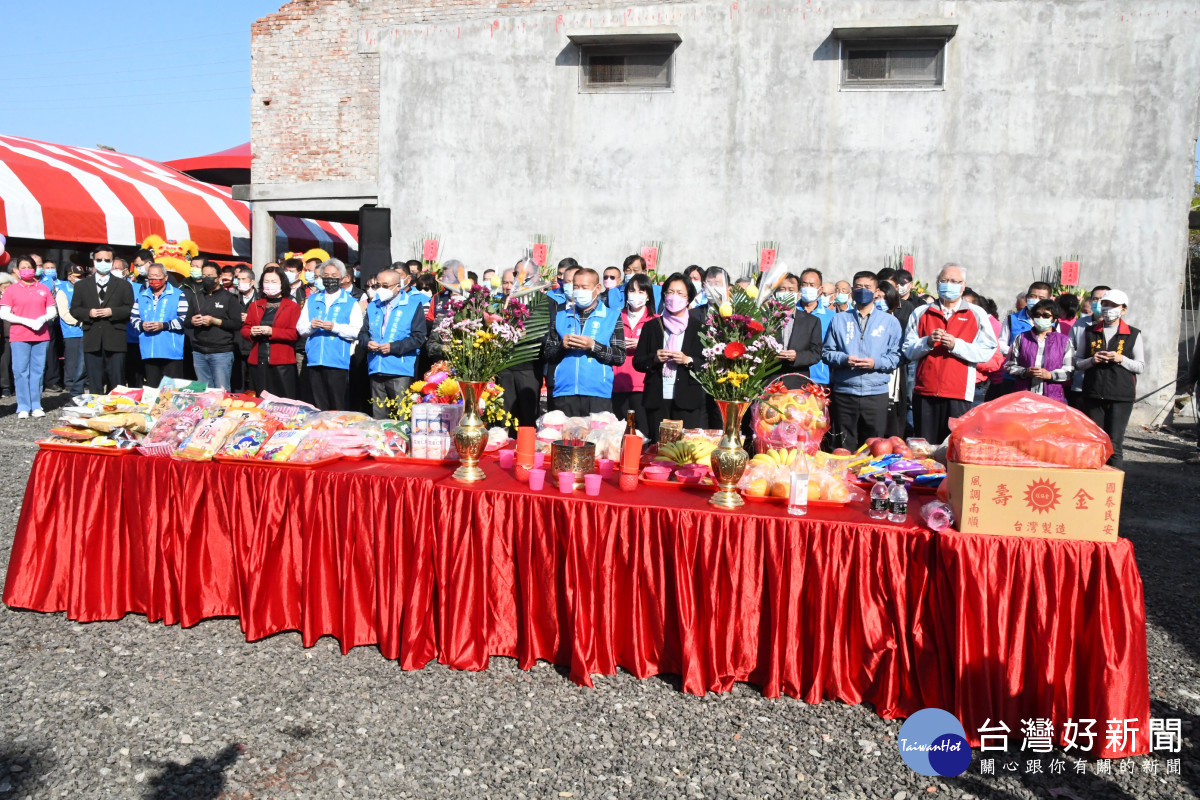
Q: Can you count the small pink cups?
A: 6